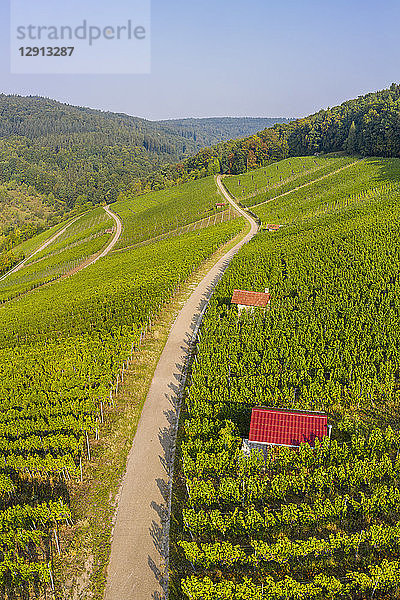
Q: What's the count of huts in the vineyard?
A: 4